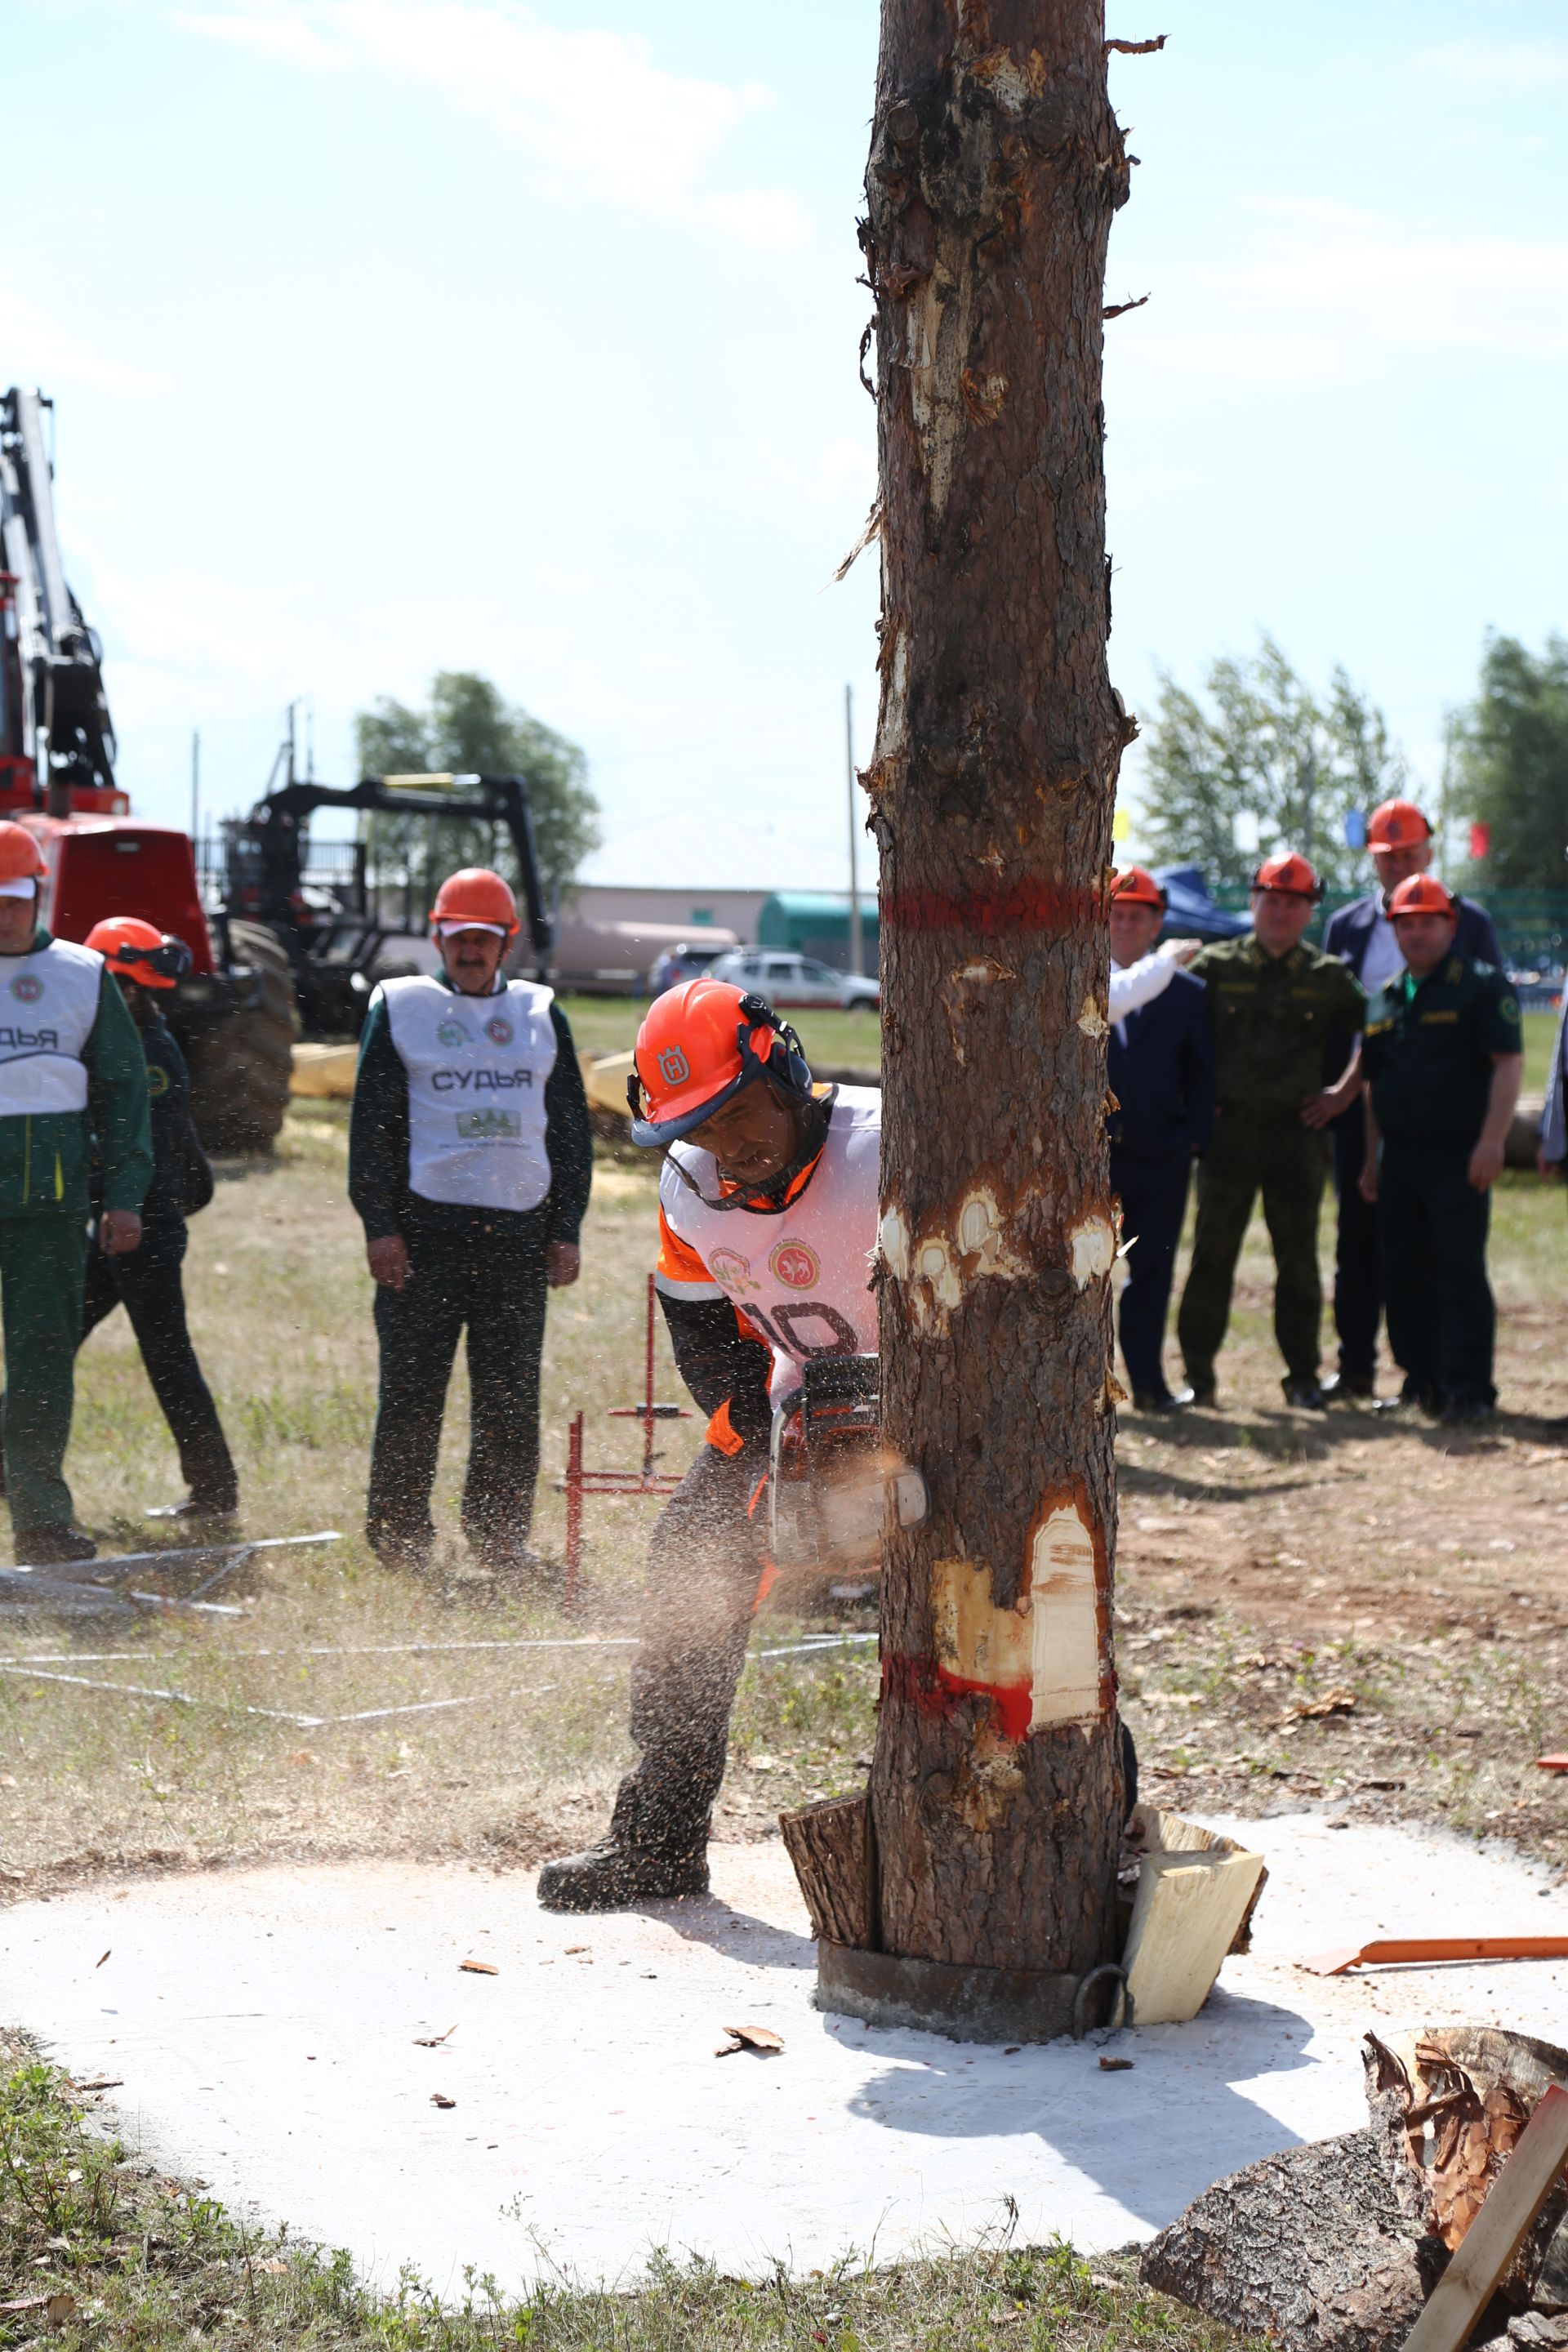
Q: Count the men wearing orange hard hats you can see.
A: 8